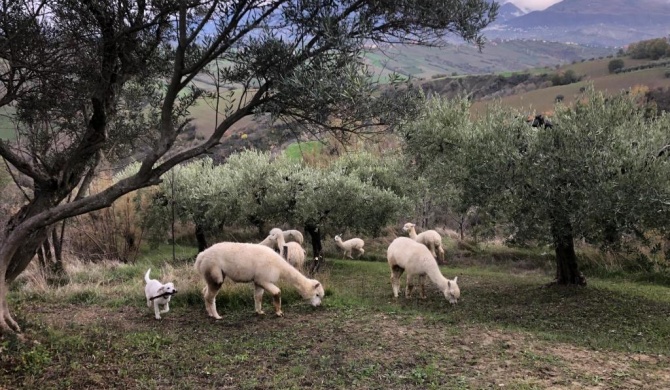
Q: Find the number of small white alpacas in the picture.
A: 1